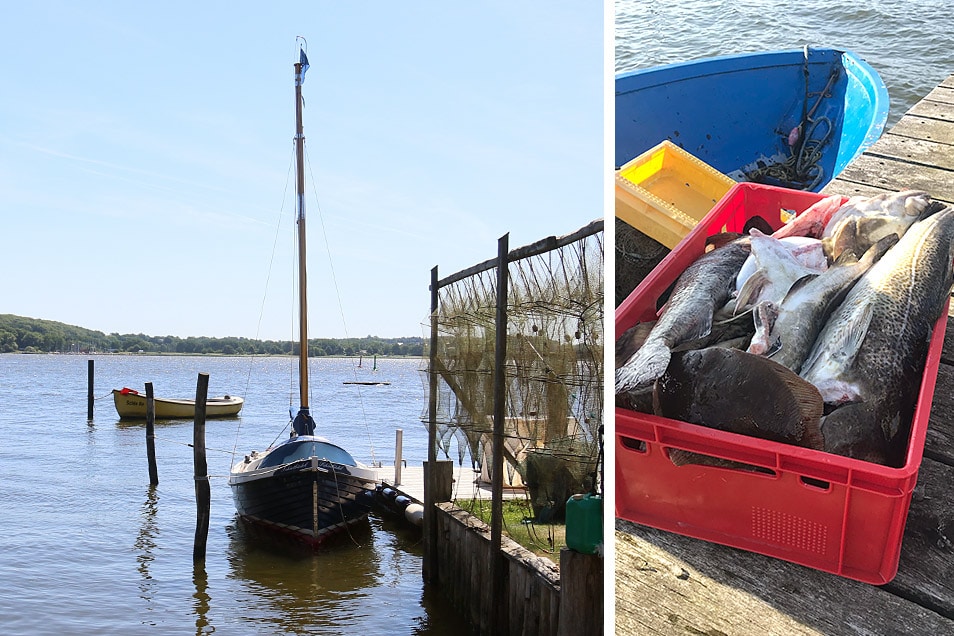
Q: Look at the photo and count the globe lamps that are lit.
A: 0